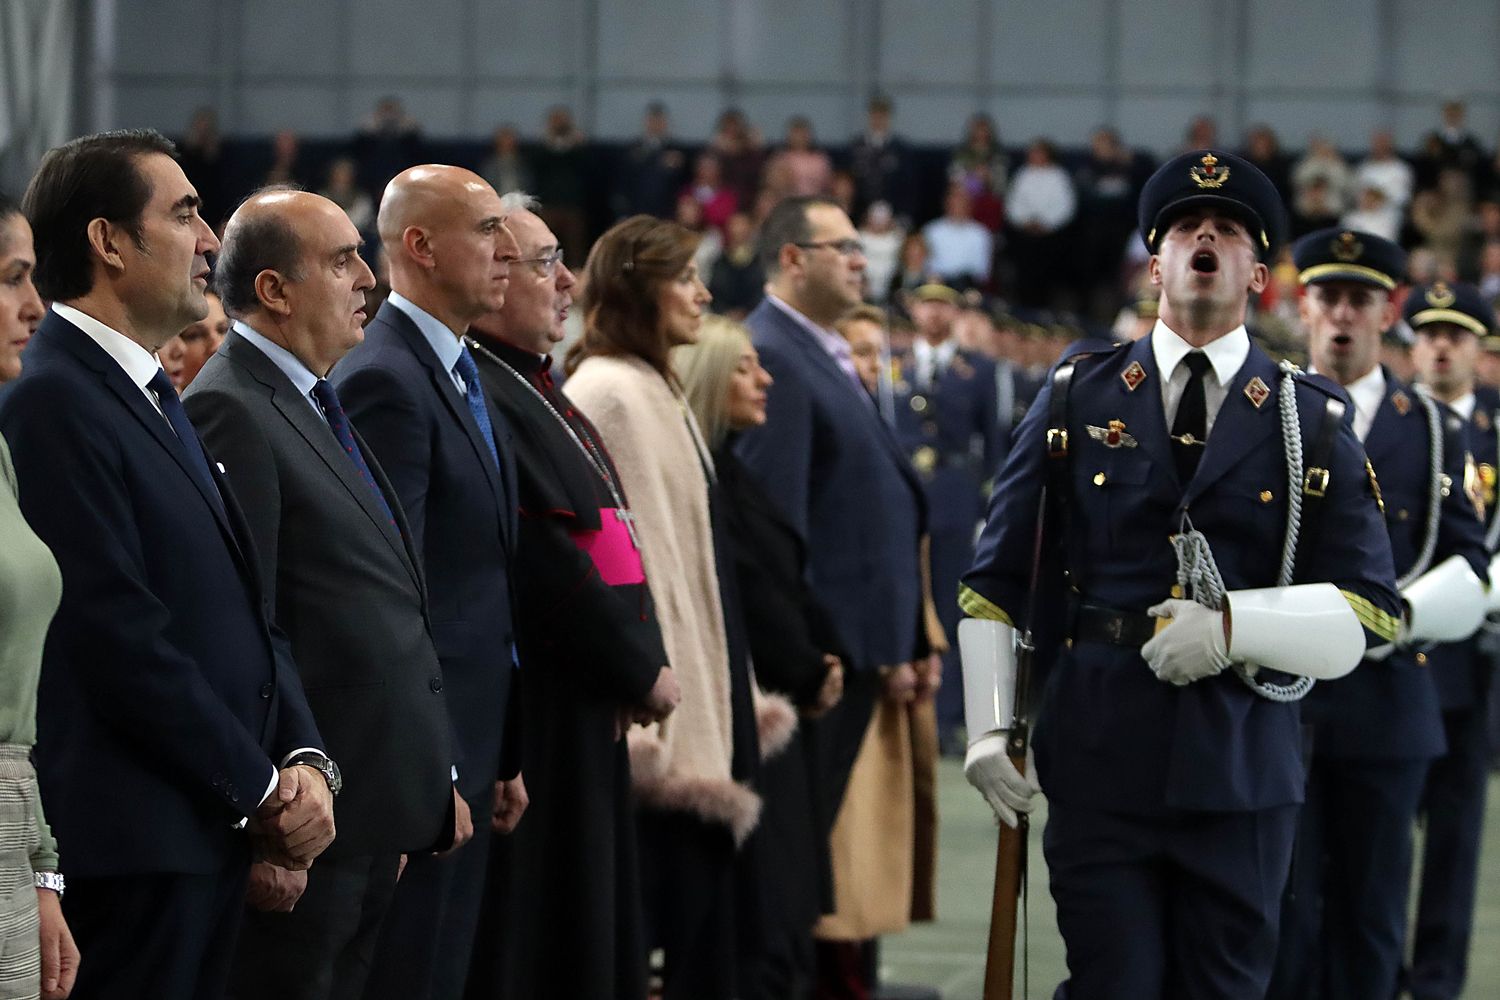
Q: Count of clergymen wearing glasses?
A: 1